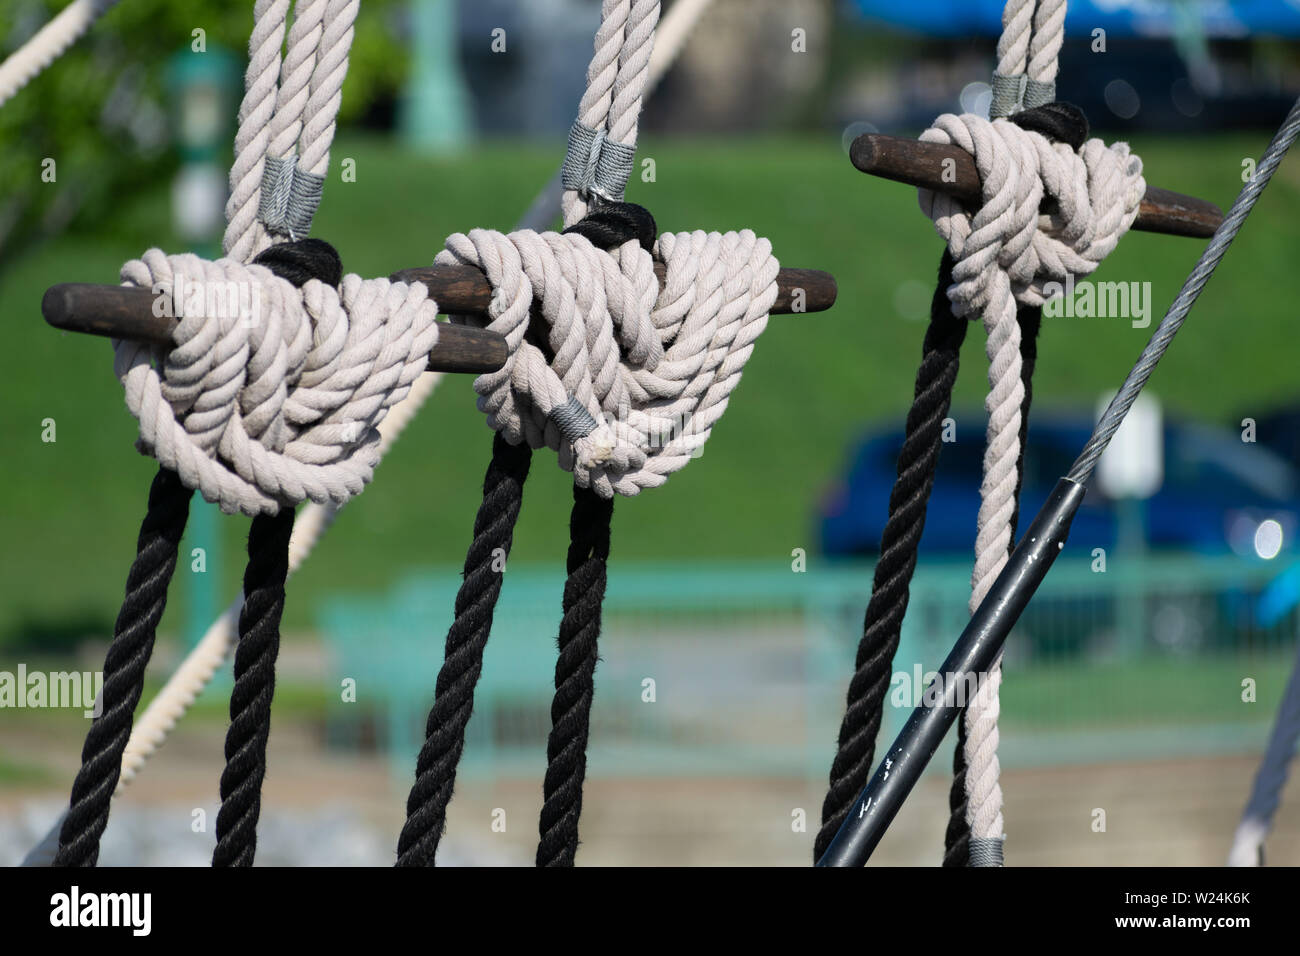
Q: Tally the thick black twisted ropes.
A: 6